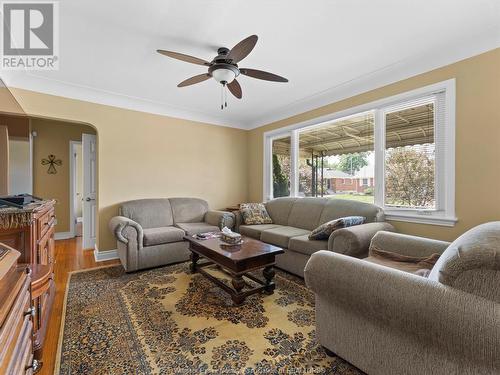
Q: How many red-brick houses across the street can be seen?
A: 2